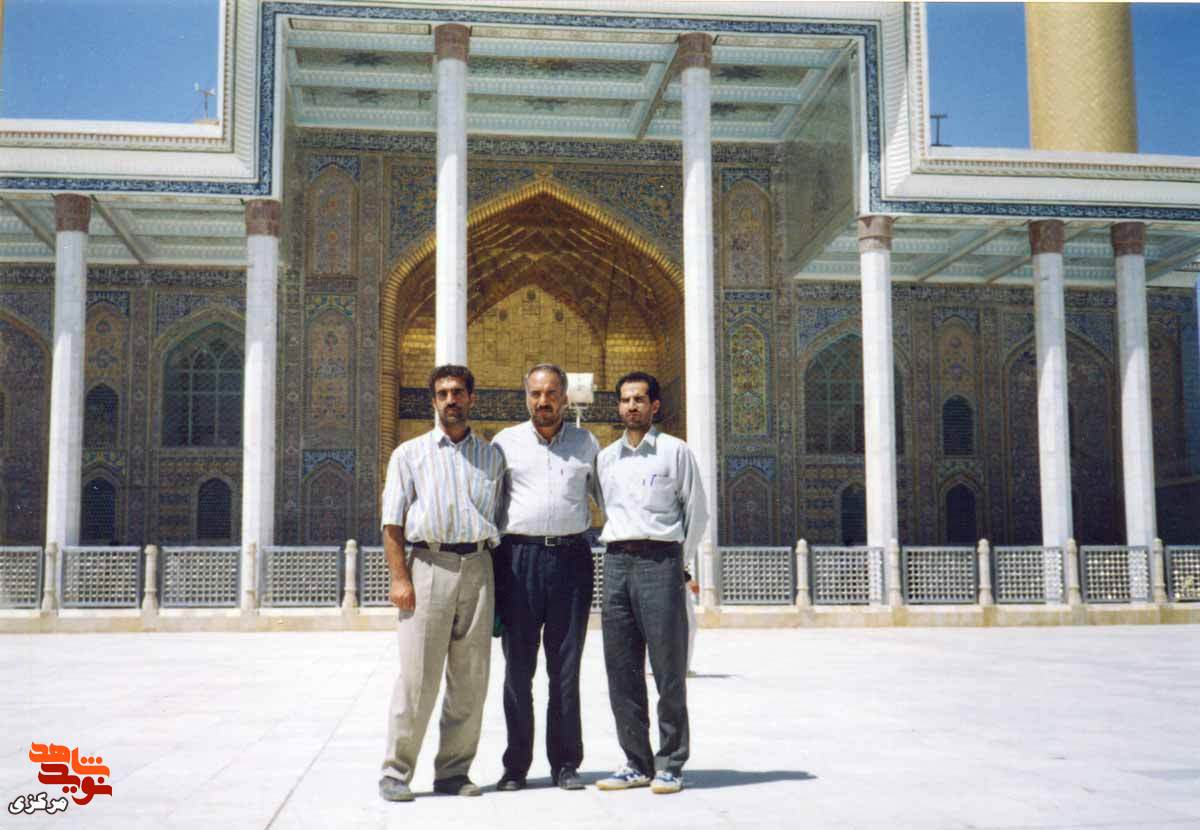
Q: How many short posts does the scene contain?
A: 10